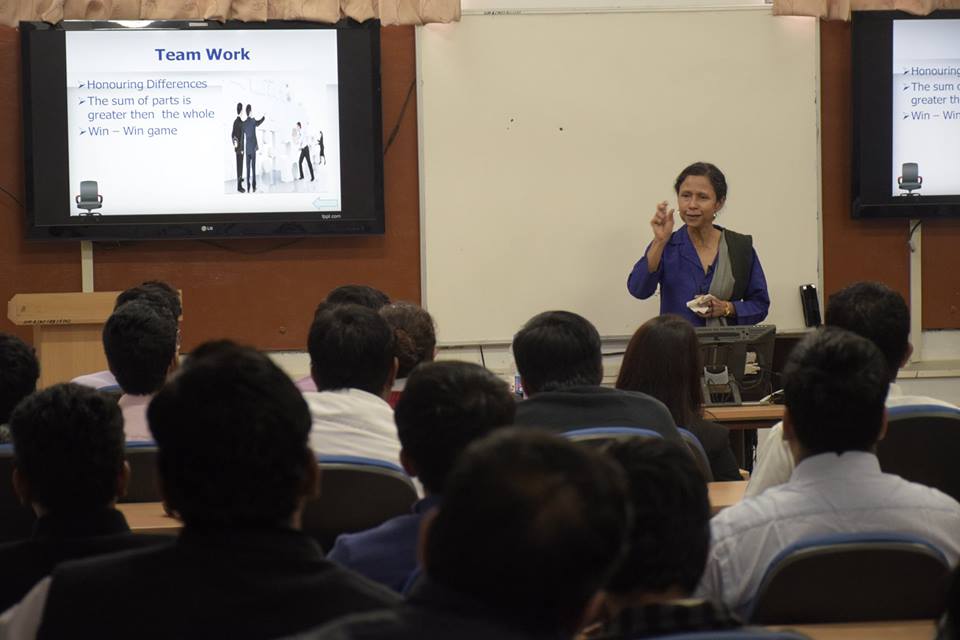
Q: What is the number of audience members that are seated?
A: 15